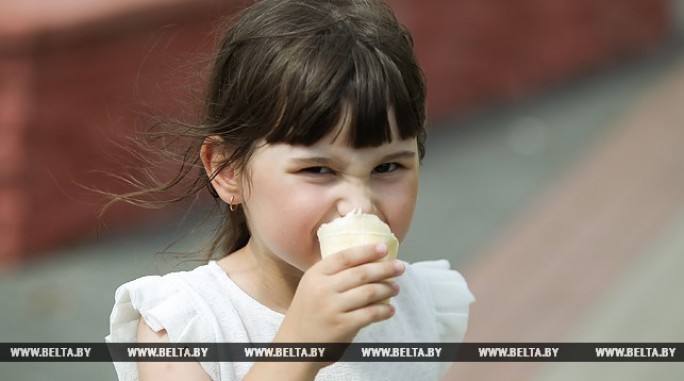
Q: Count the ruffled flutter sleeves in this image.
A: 2